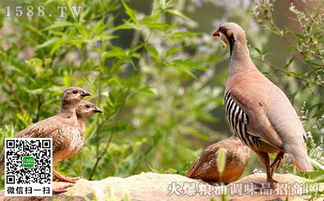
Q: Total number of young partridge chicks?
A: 3